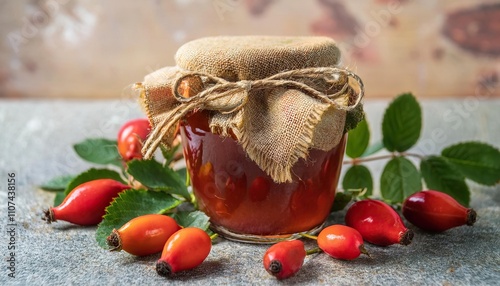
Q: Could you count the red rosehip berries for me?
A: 8